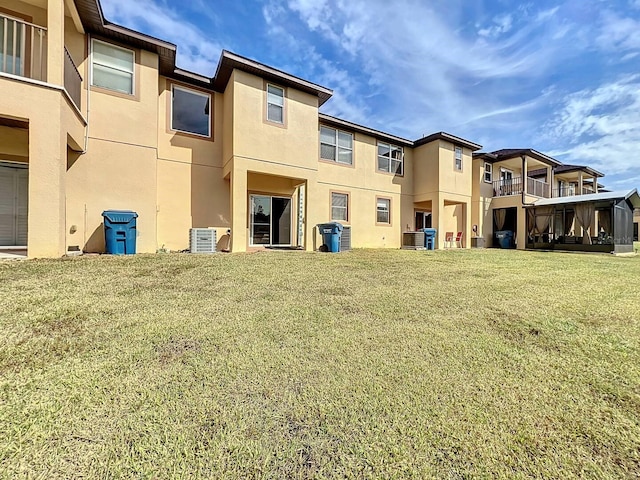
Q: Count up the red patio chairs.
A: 2